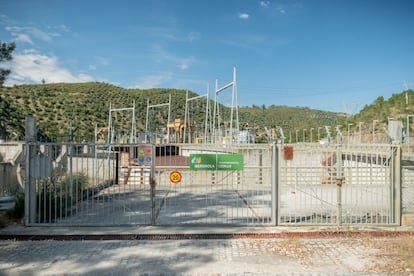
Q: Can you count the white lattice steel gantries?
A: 4